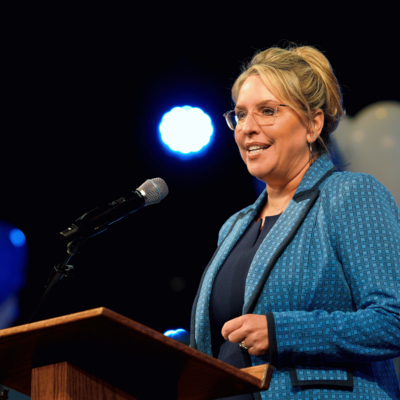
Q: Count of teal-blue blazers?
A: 1